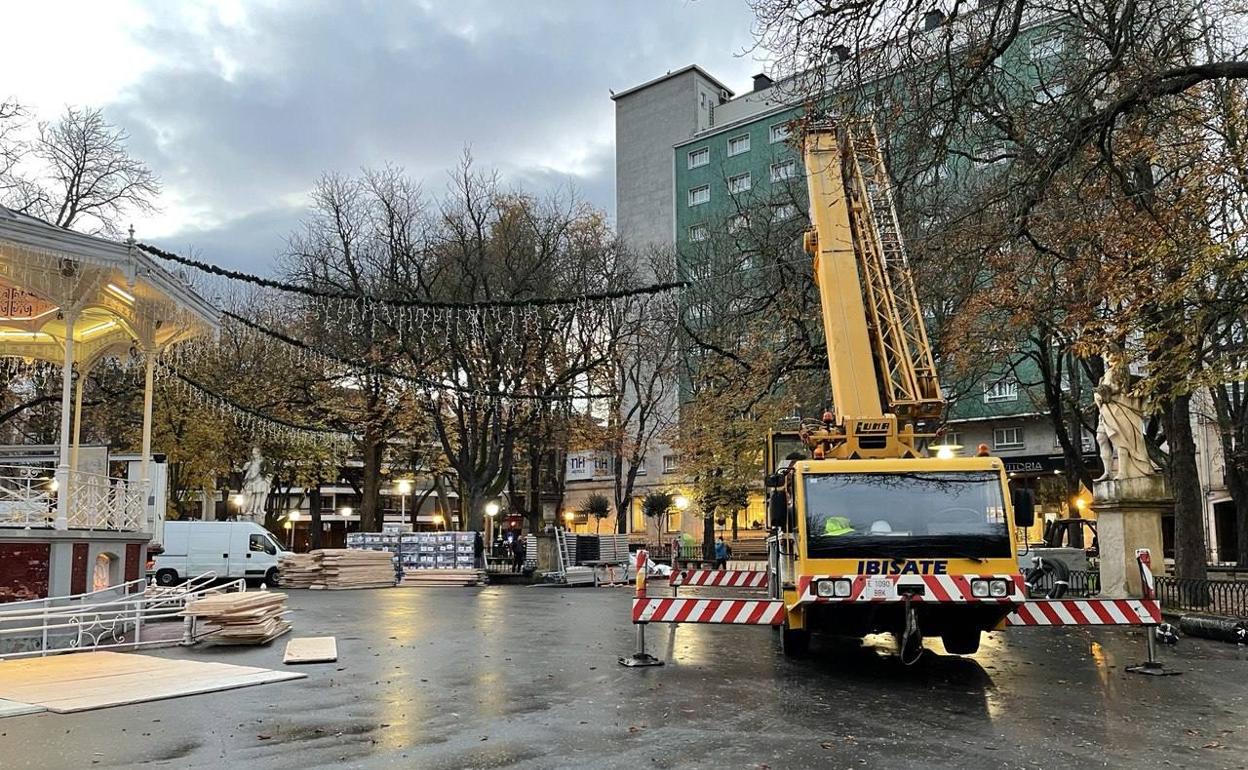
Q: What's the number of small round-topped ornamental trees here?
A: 2